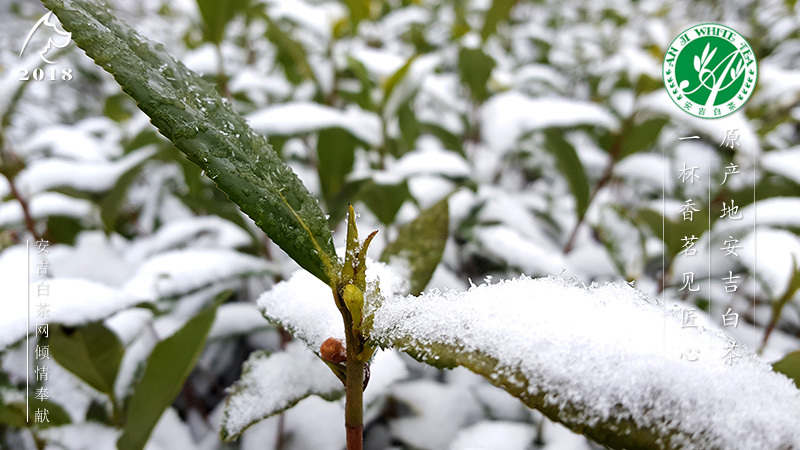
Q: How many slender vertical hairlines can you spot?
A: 4